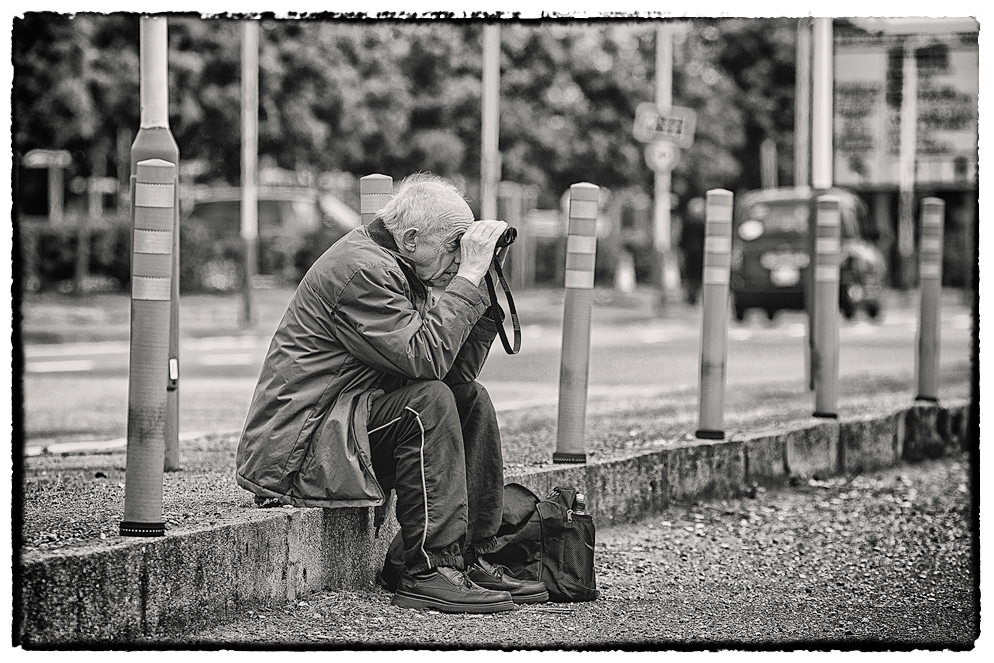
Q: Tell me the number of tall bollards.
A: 6